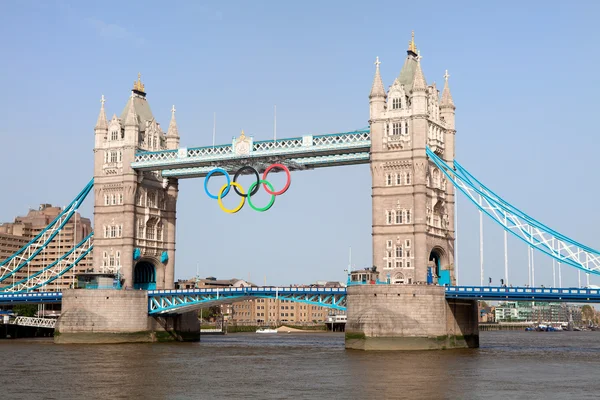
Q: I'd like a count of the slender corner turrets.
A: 6